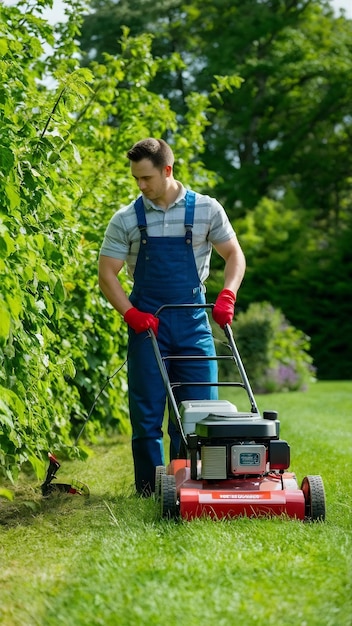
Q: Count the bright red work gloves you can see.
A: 2